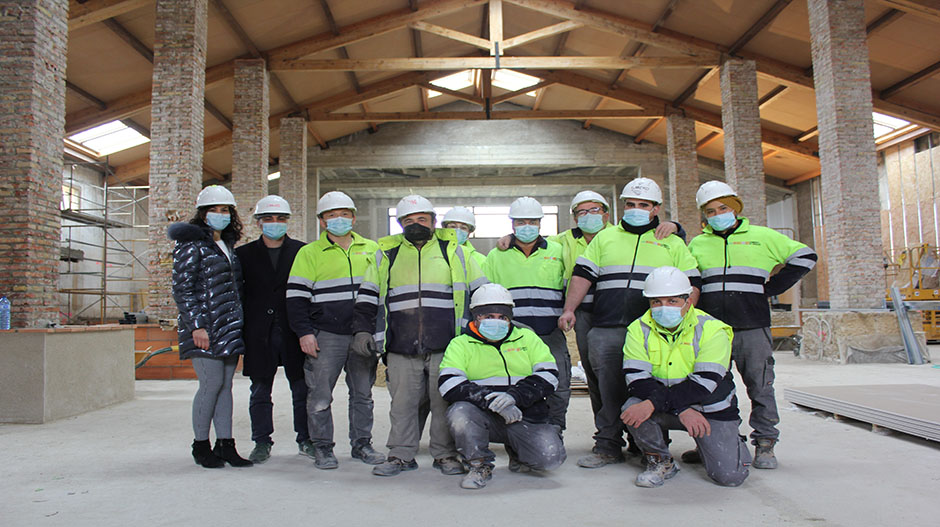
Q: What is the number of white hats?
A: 11